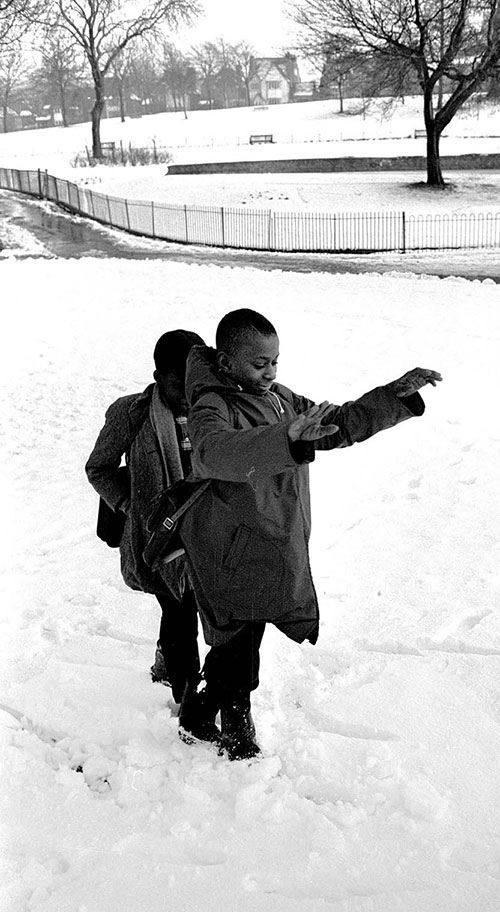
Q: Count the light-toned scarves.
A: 1